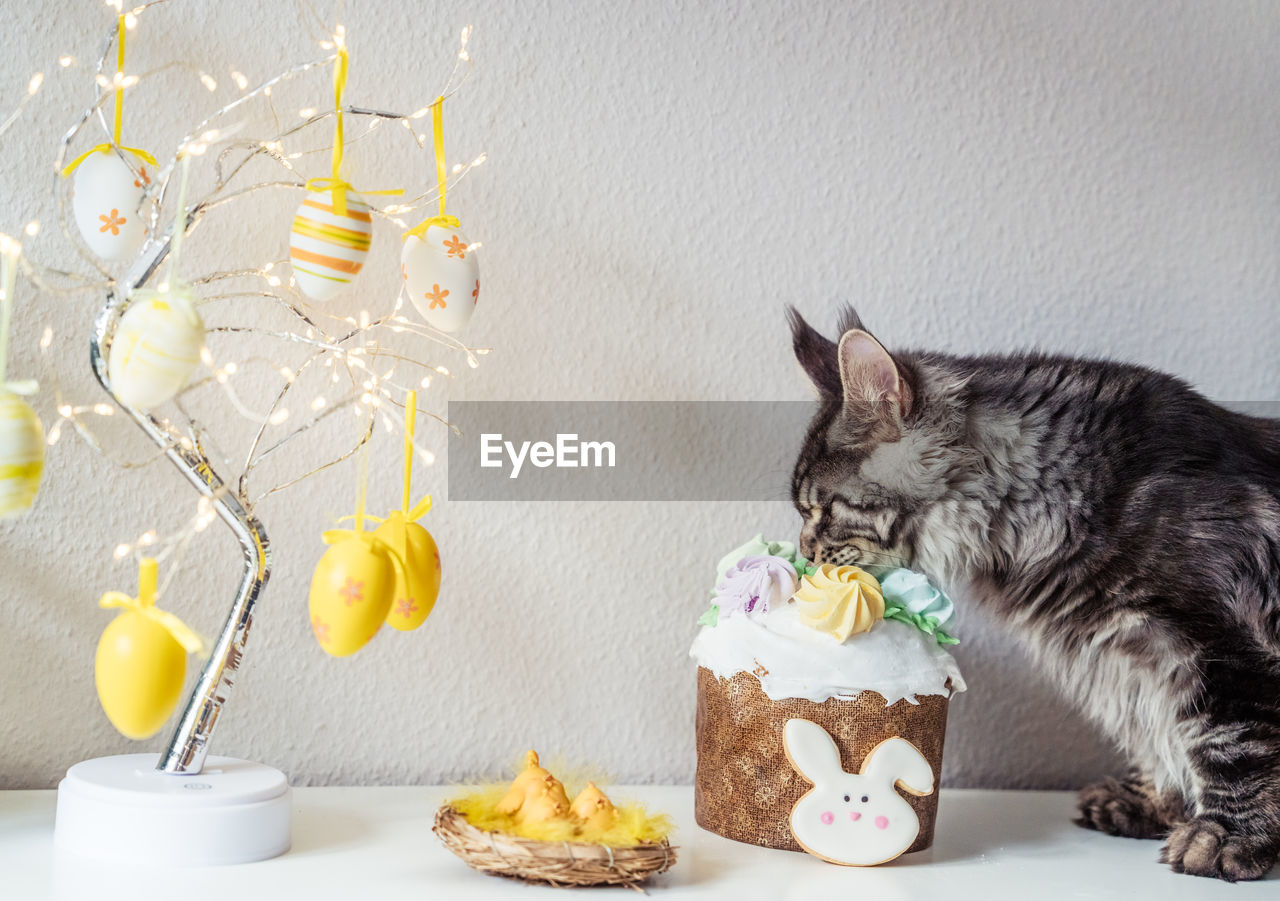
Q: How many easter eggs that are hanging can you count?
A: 8